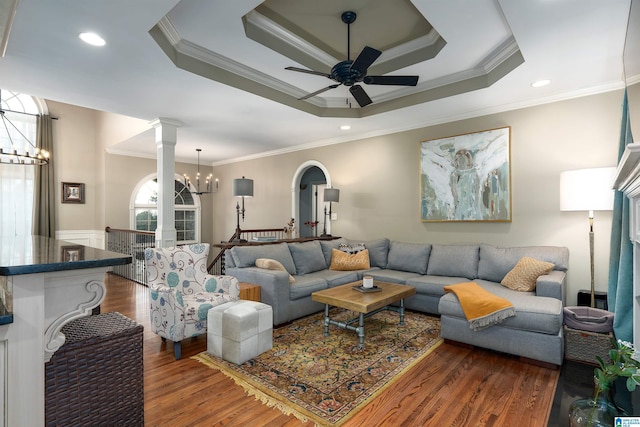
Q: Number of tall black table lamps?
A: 2